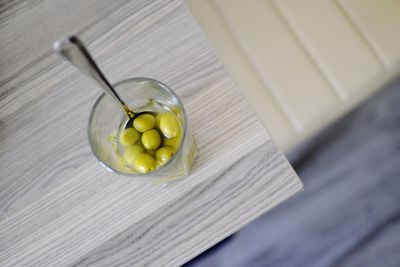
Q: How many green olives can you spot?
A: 7